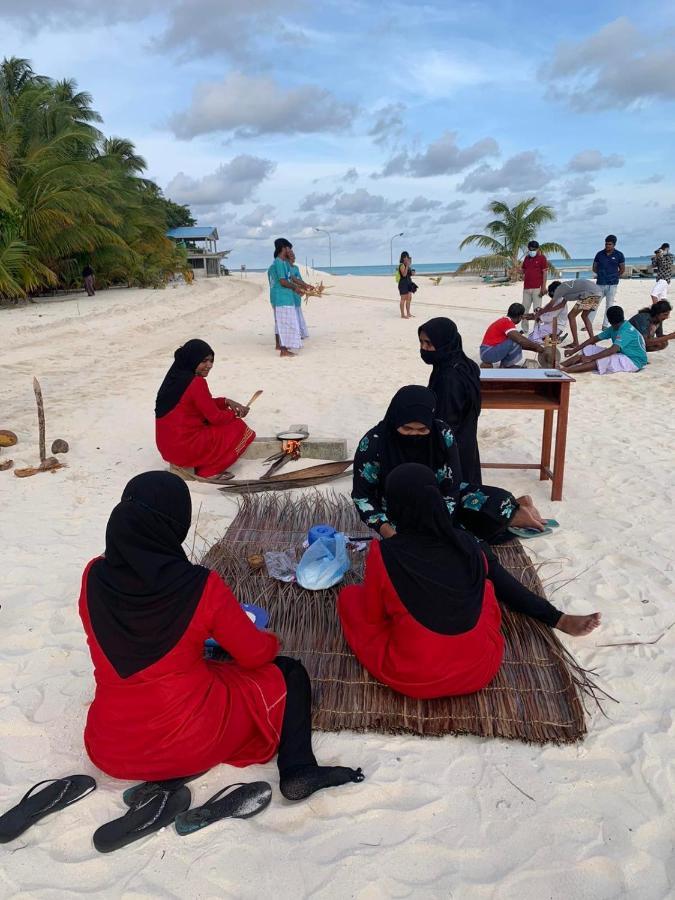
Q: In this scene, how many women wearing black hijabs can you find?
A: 5